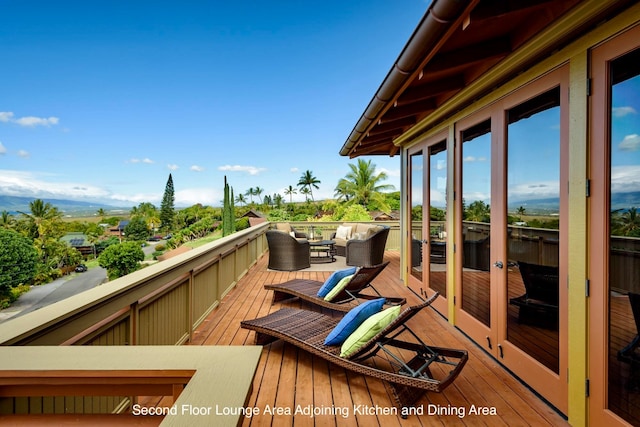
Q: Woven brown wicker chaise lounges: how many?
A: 2